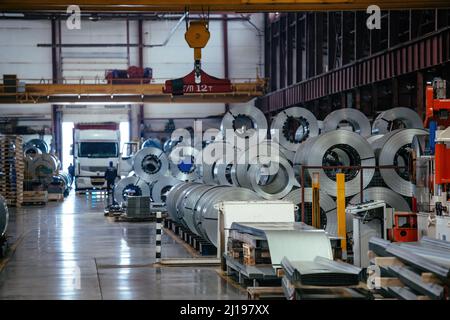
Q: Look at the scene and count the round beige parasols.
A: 0